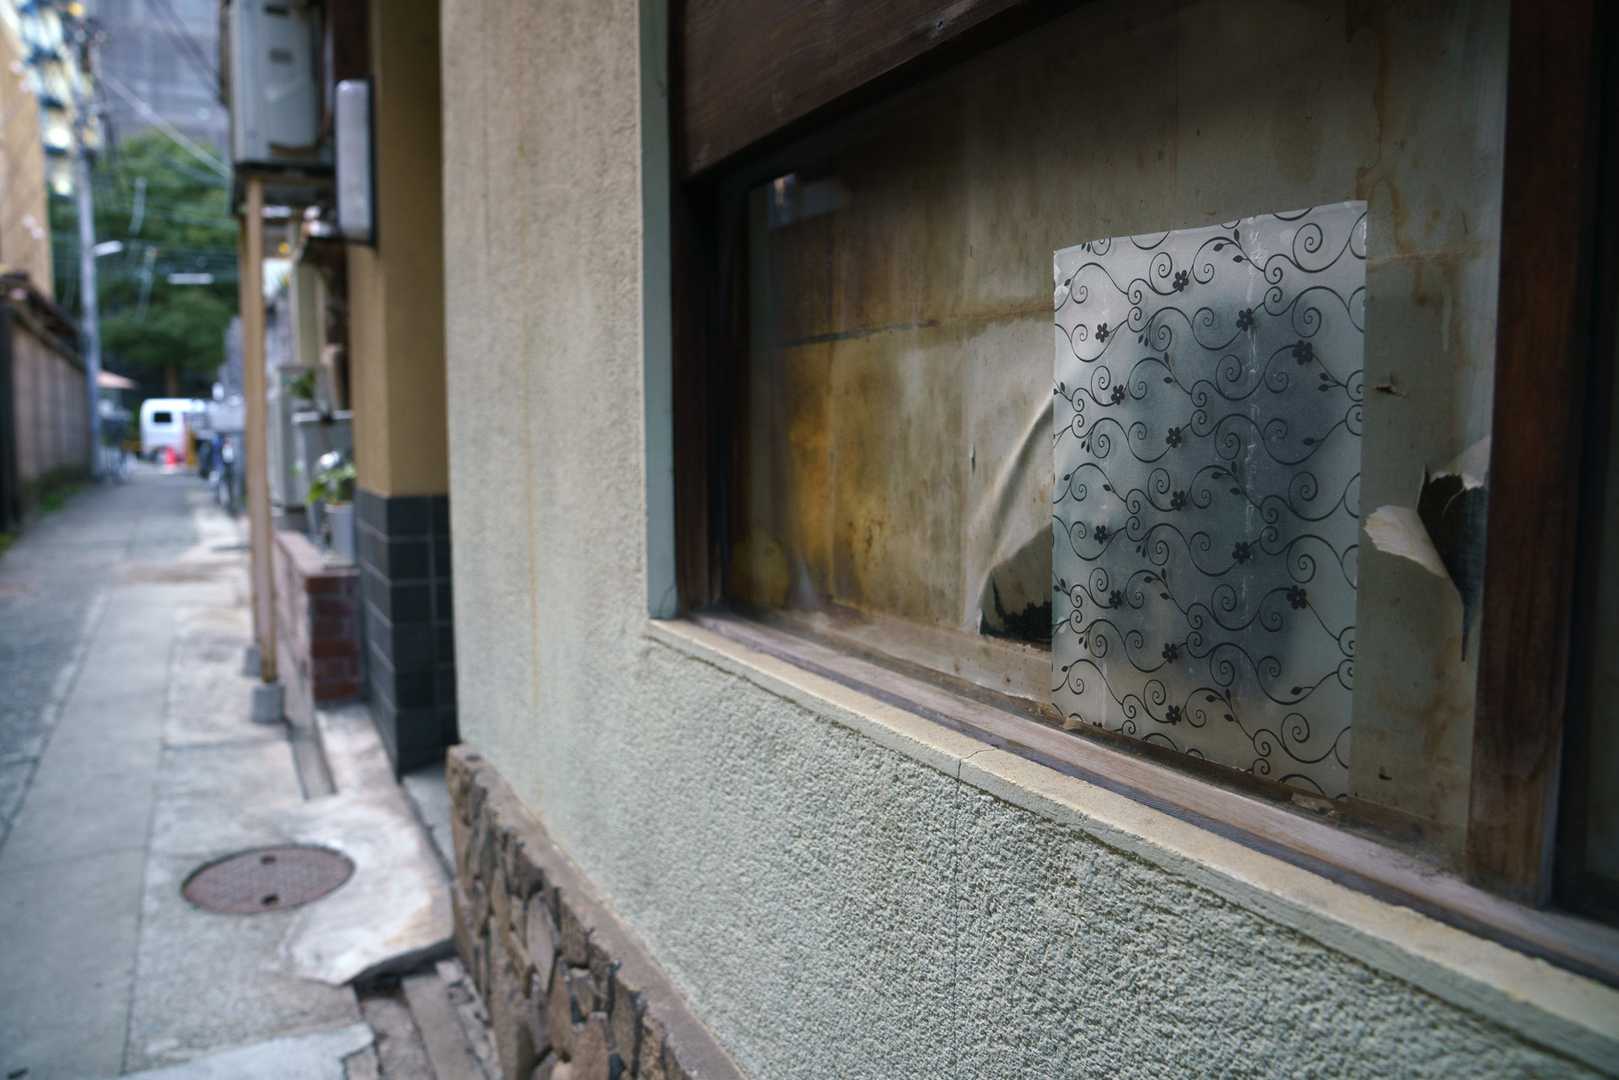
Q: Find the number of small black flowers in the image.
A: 13